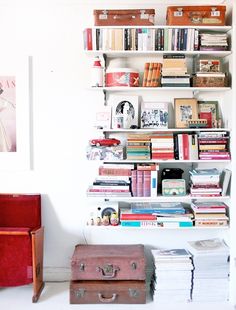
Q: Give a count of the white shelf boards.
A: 7